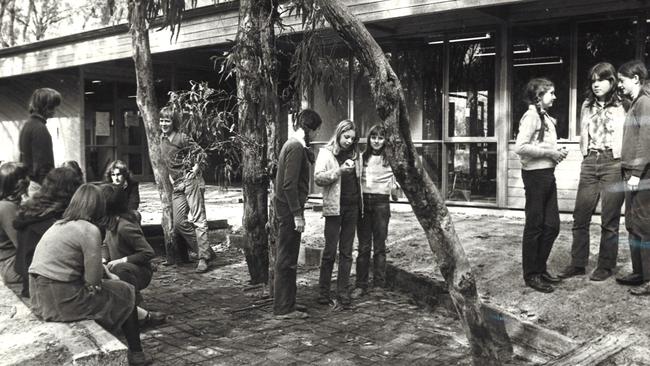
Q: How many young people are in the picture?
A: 14